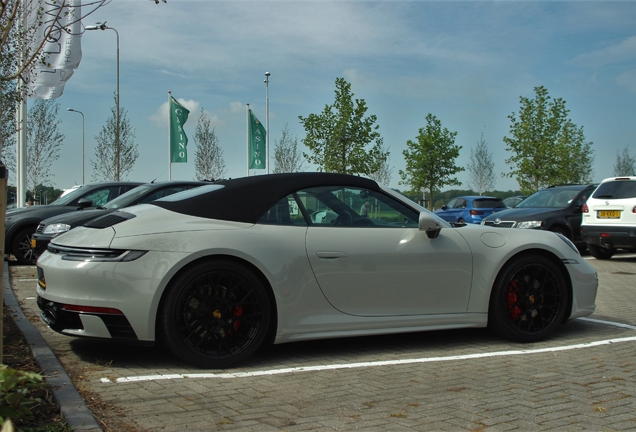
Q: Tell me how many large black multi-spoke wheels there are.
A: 2